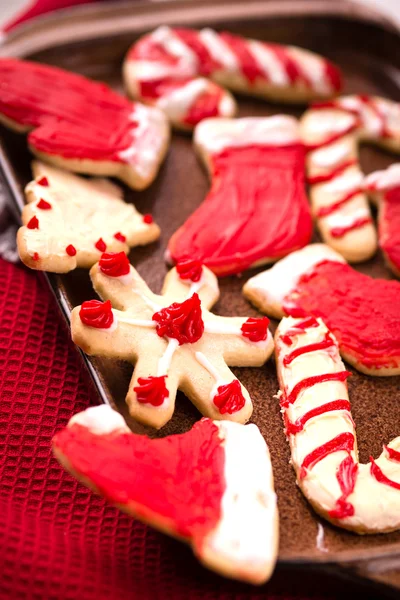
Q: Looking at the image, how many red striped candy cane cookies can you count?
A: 3